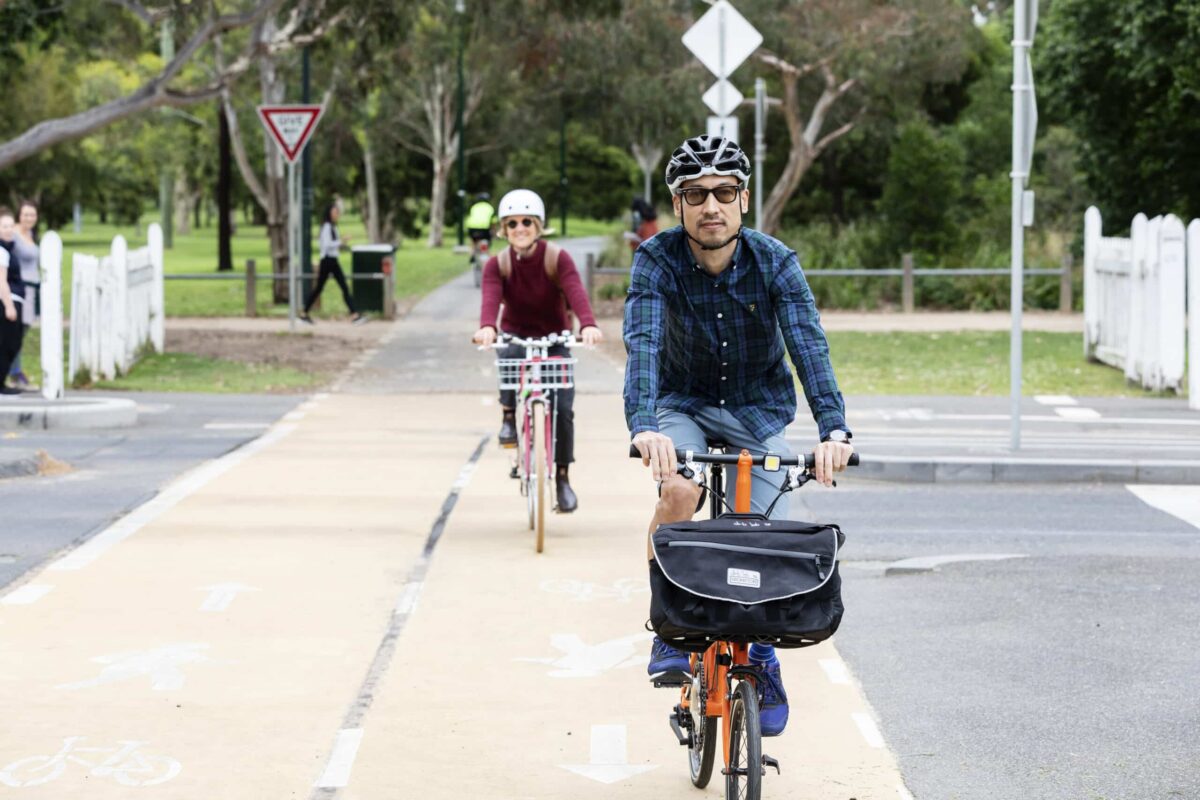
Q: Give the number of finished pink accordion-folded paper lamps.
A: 0